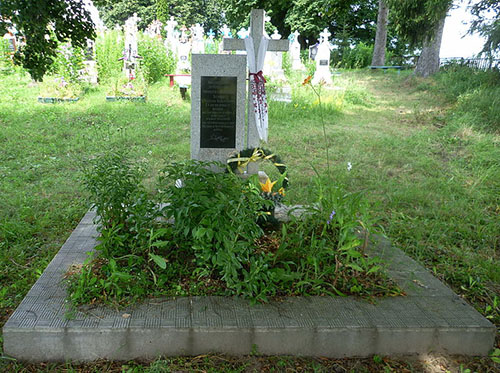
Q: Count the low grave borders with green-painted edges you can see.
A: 2